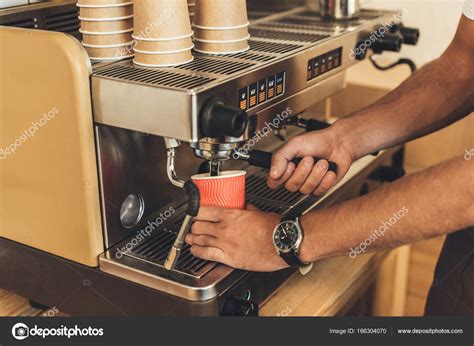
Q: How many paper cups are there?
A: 12